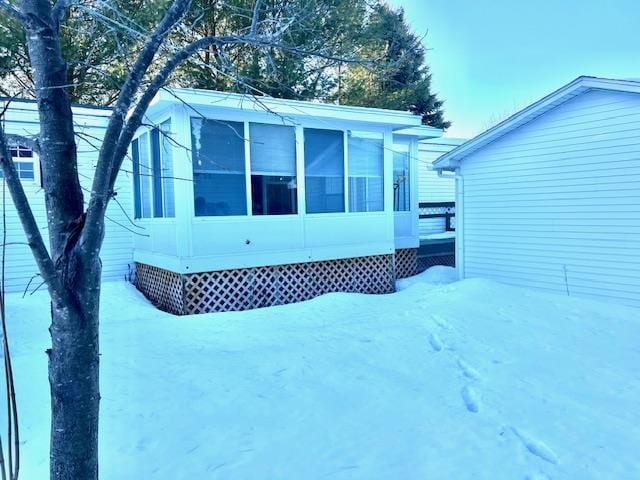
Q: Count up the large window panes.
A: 4